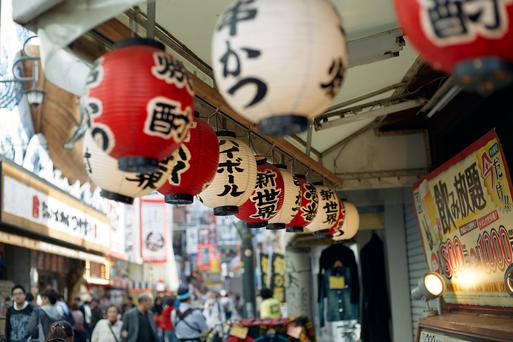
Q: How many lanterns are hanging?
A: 12